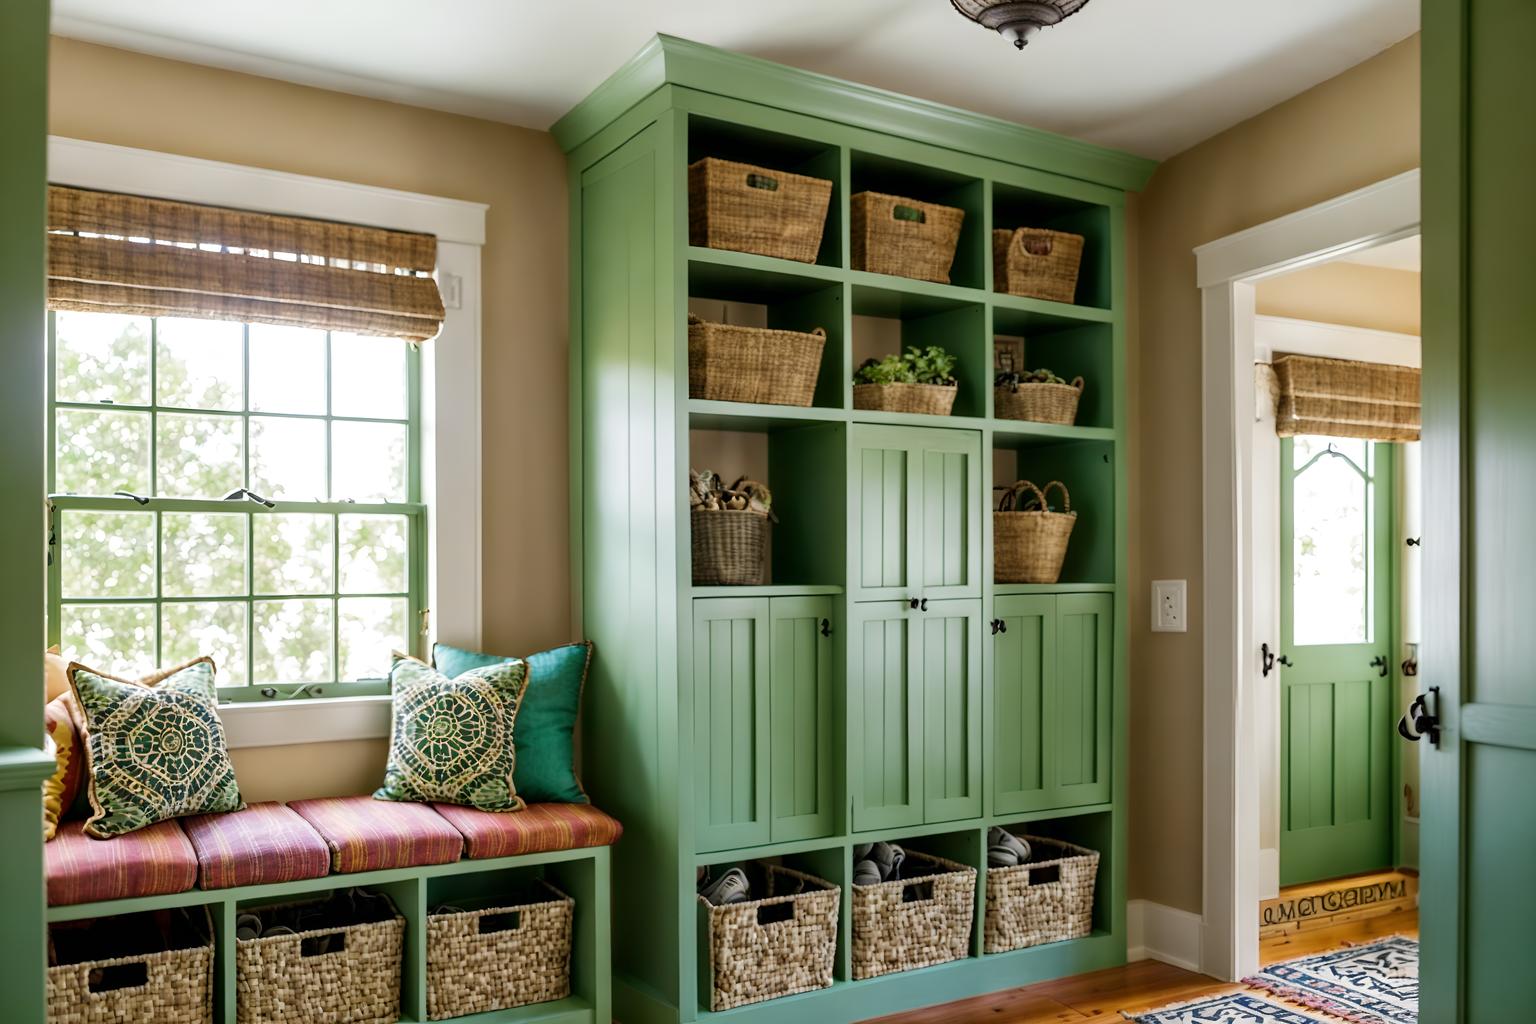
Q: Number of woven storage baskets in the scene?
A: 14